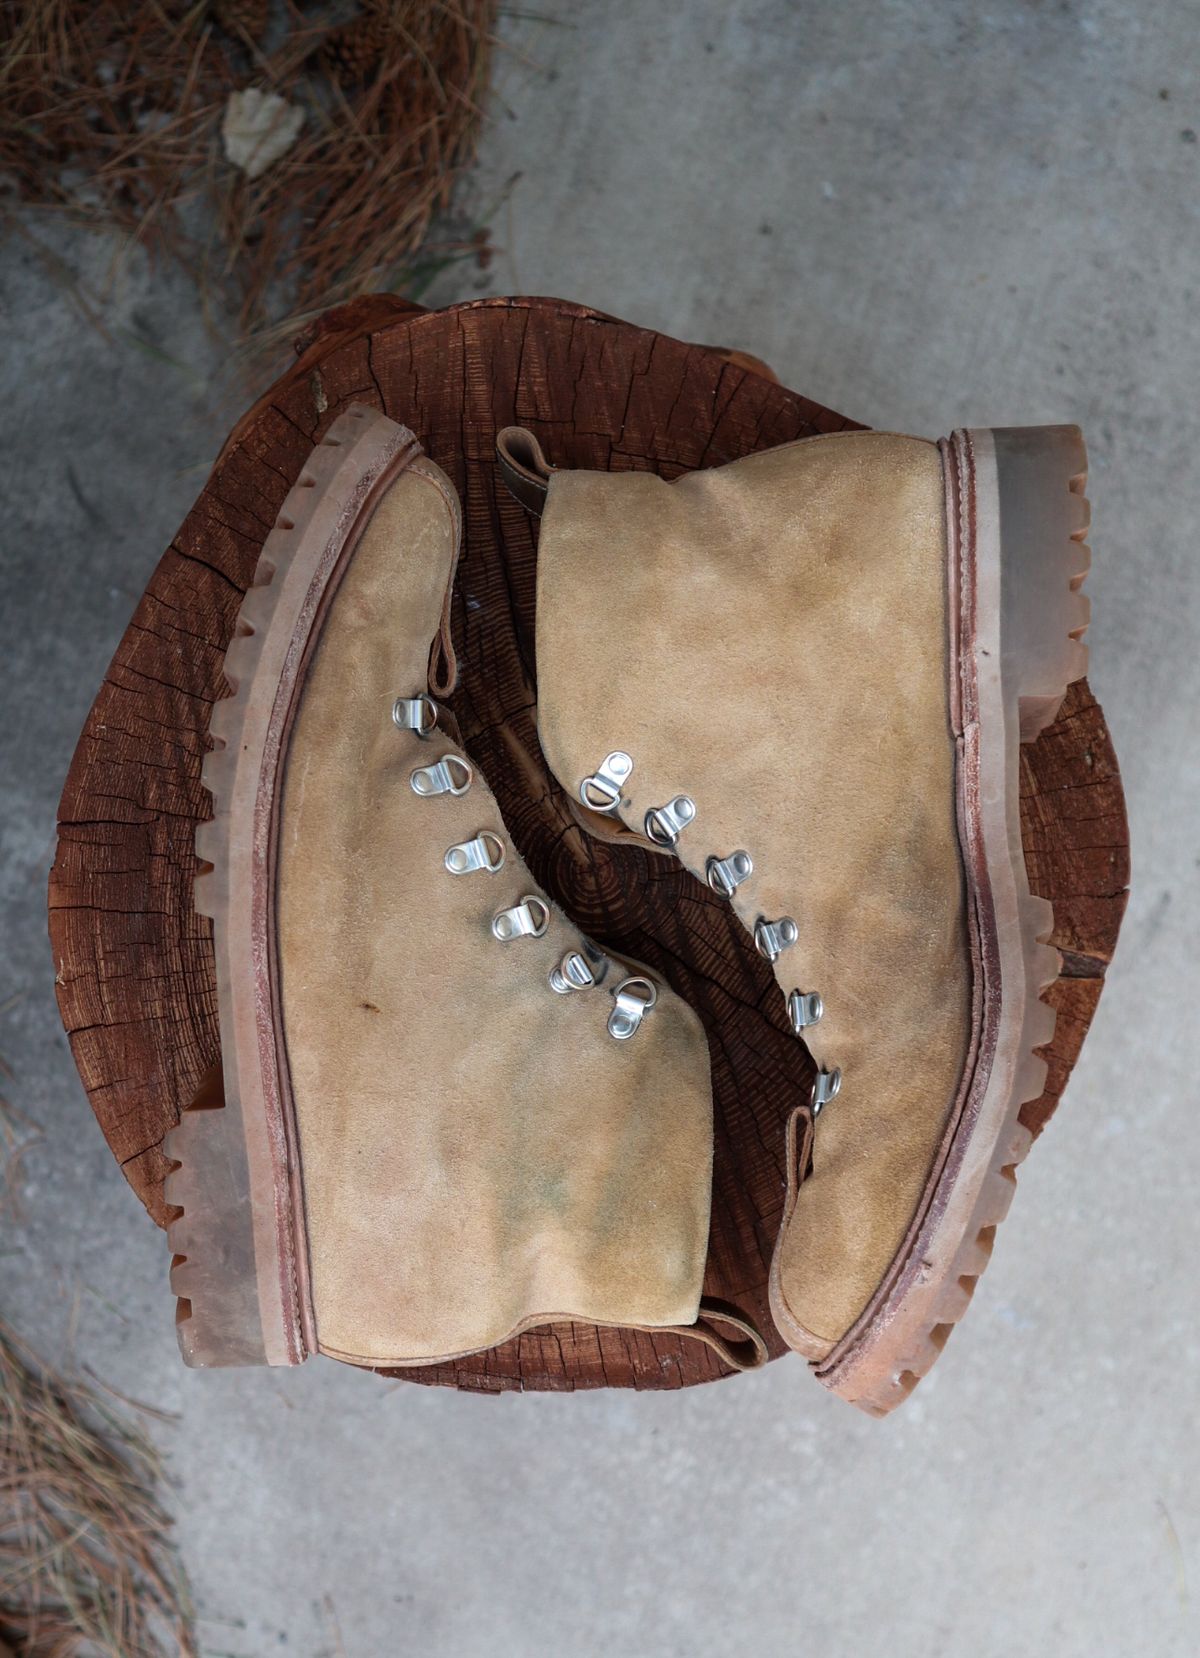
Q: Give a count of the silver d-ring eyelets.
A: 12